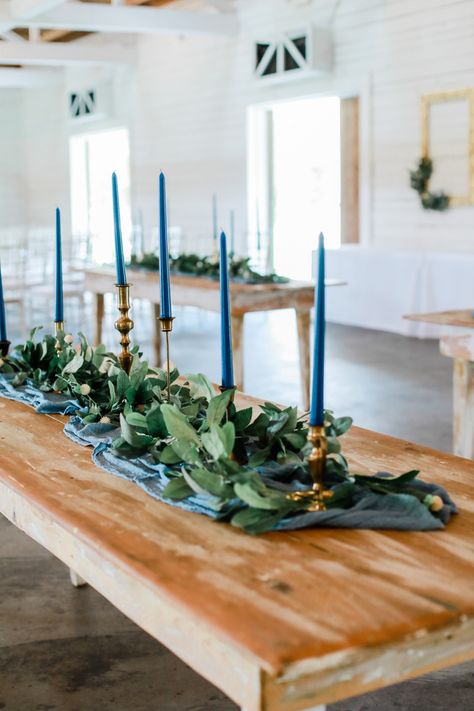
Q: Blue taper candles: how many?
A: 6